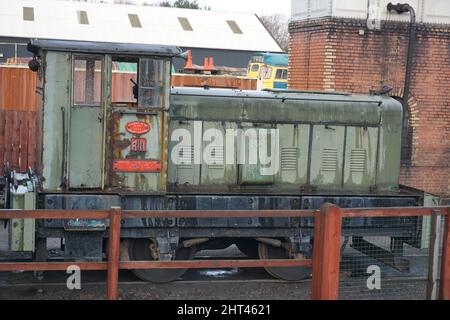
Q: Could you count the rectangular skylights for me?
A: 5